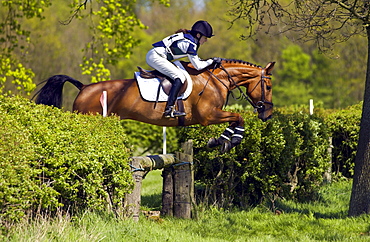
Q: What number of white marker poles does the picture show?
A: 3